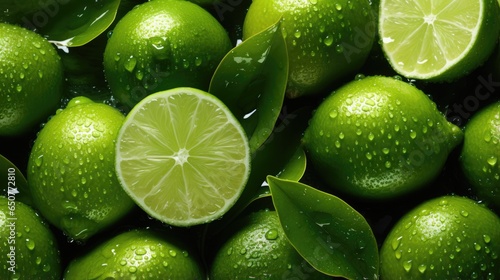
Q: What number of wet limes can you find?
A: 12